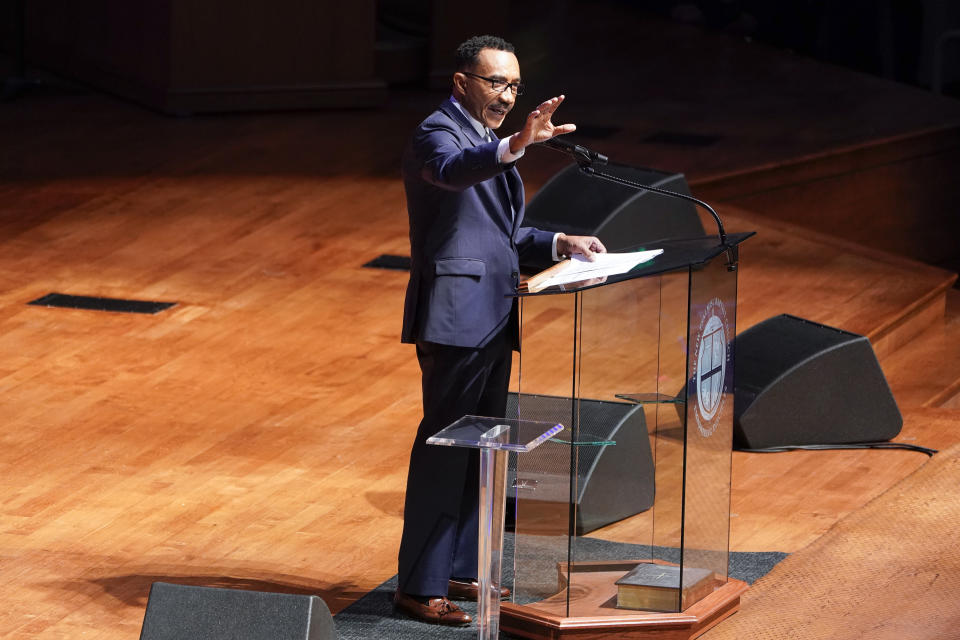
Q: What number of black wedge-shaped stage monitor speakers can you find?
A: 4